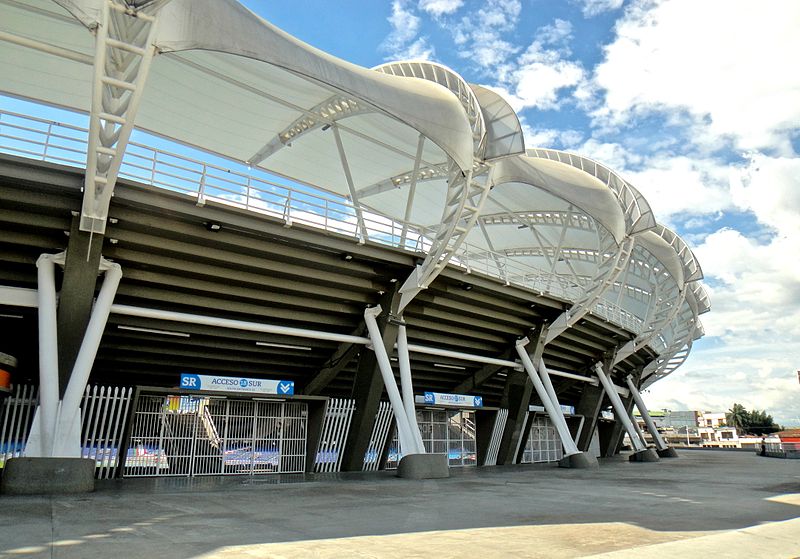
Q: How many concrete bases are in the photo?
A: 5